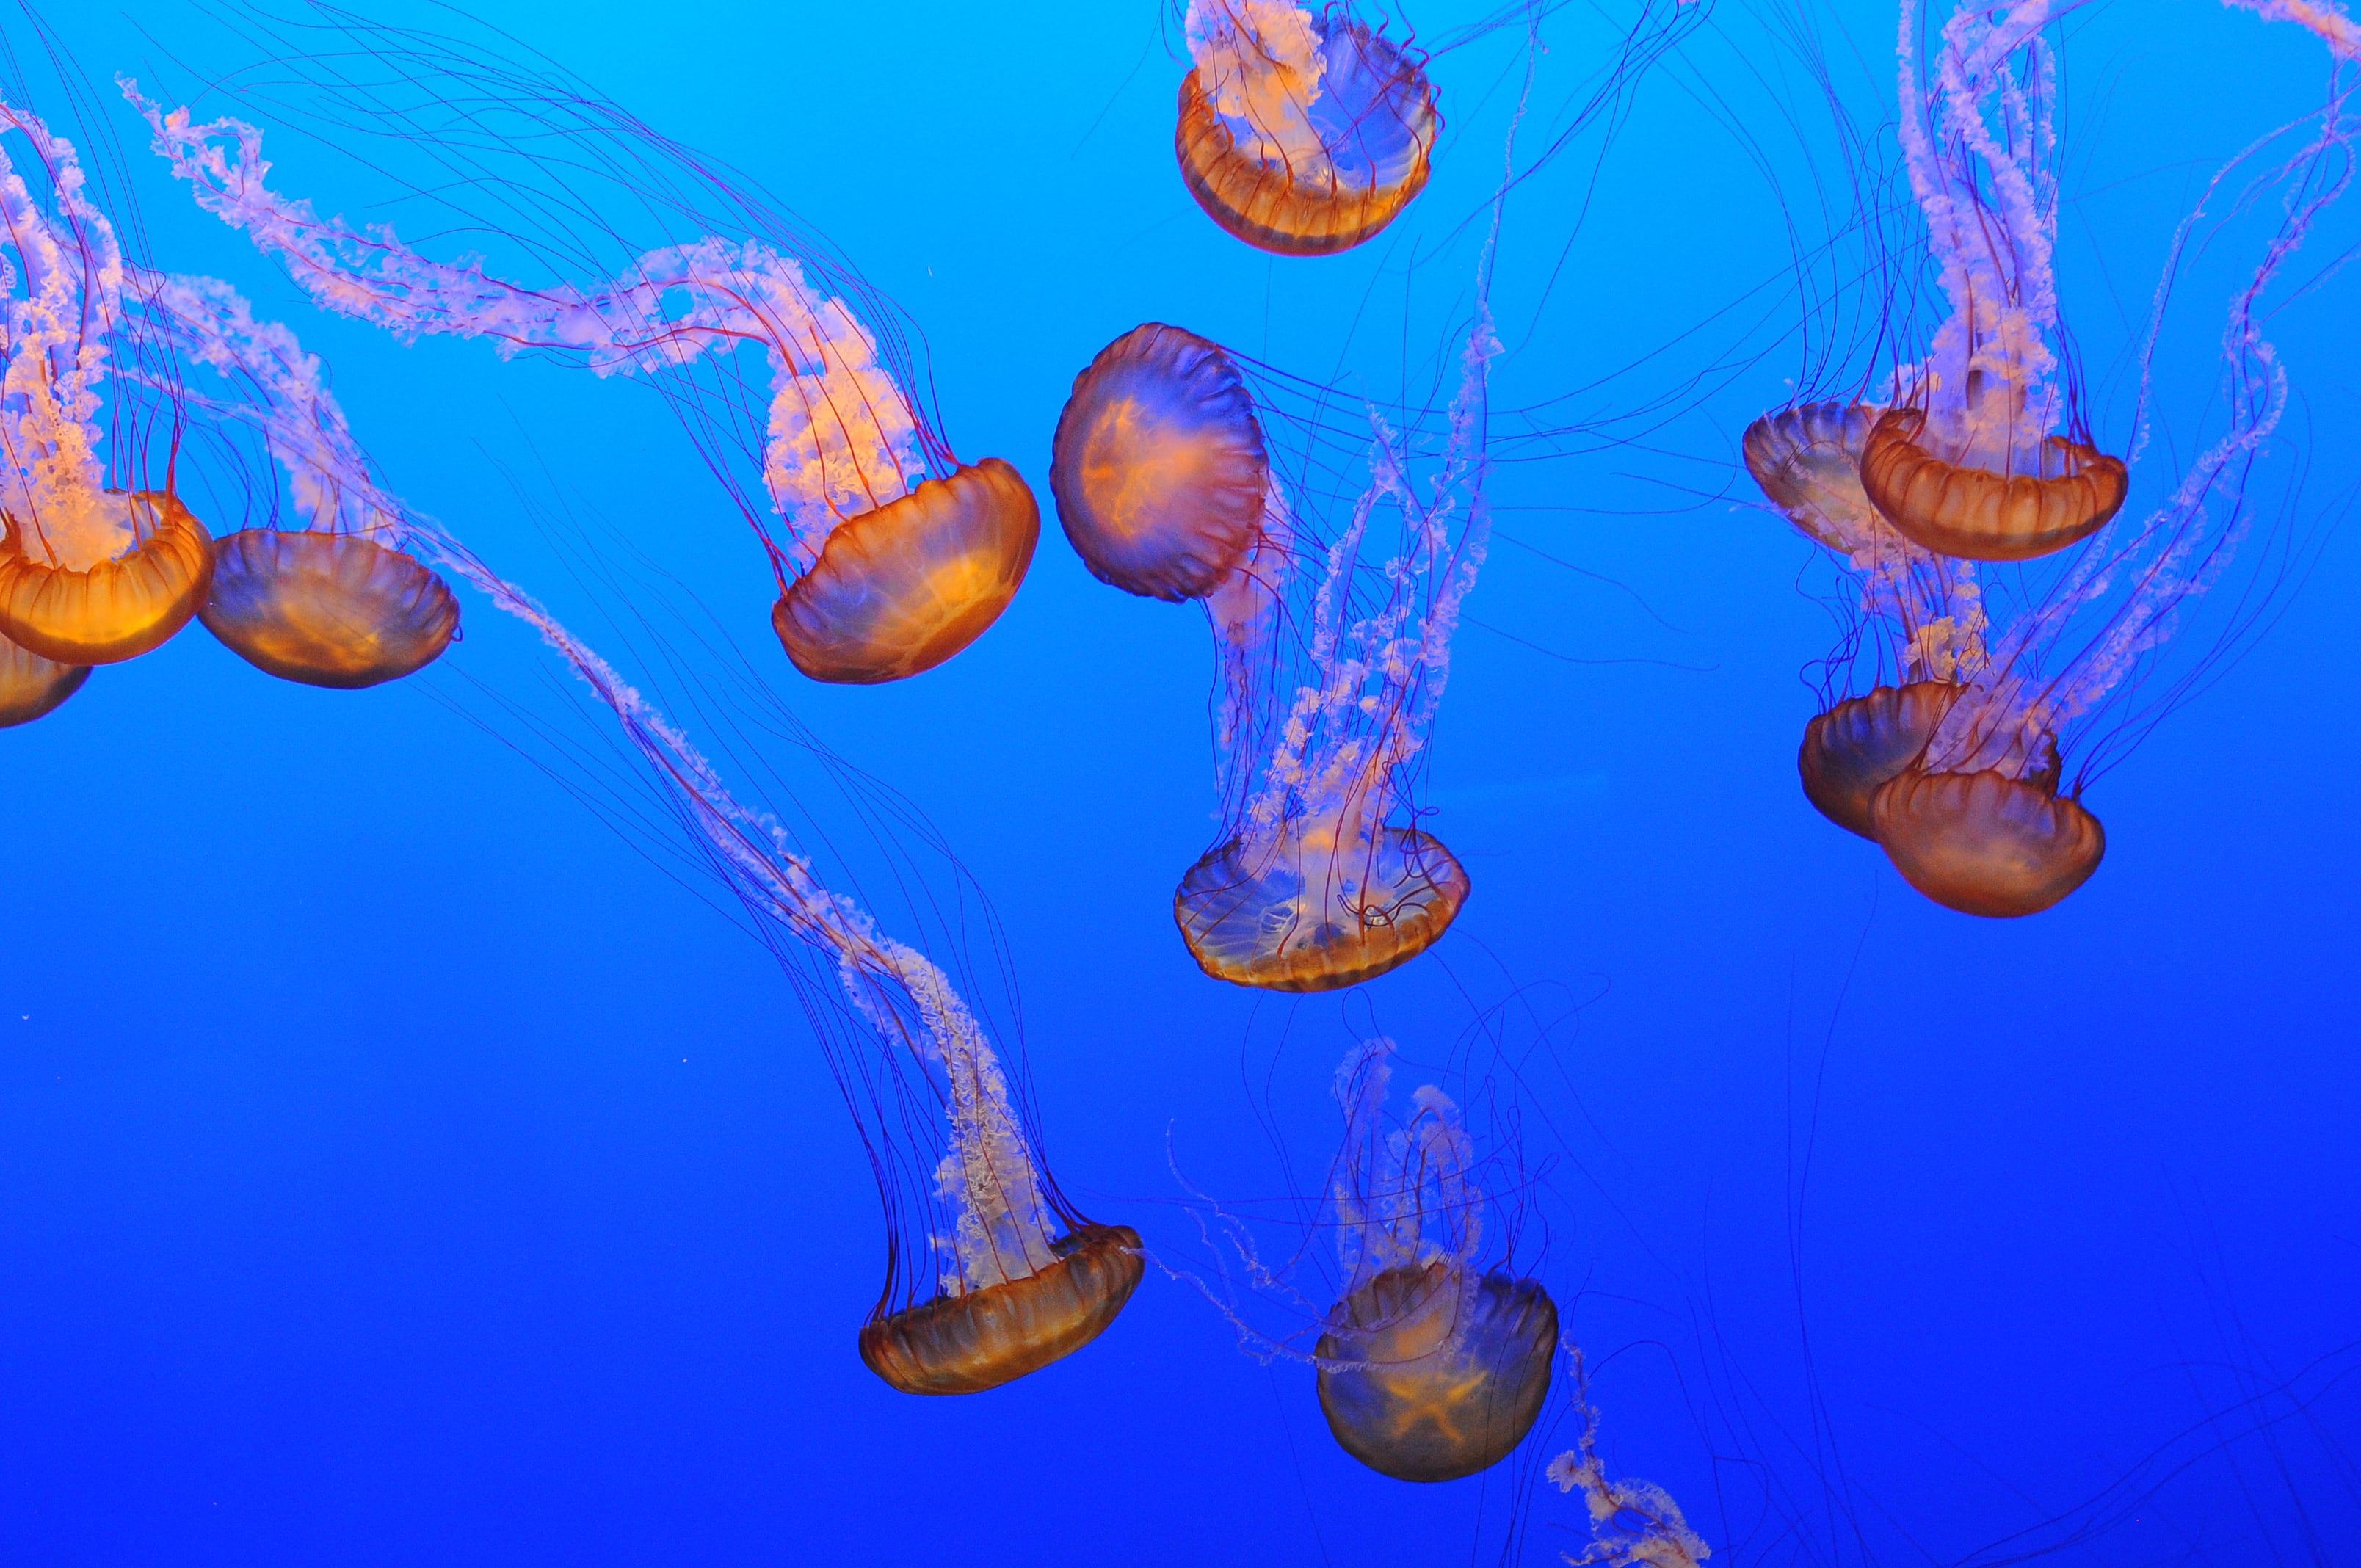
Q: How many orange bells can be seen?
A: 13